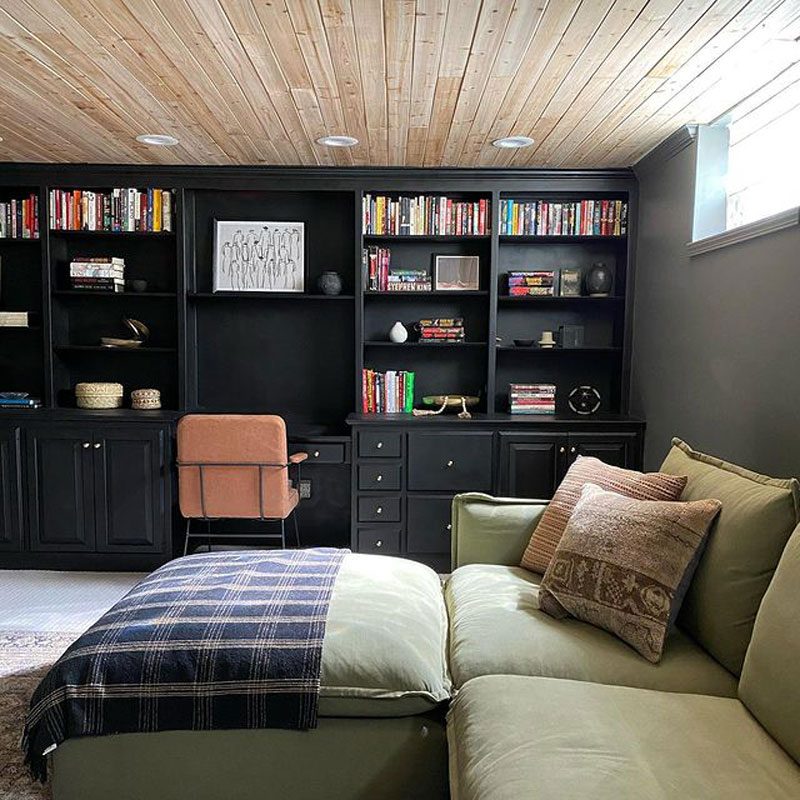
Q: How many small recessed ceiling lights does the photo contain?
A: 3